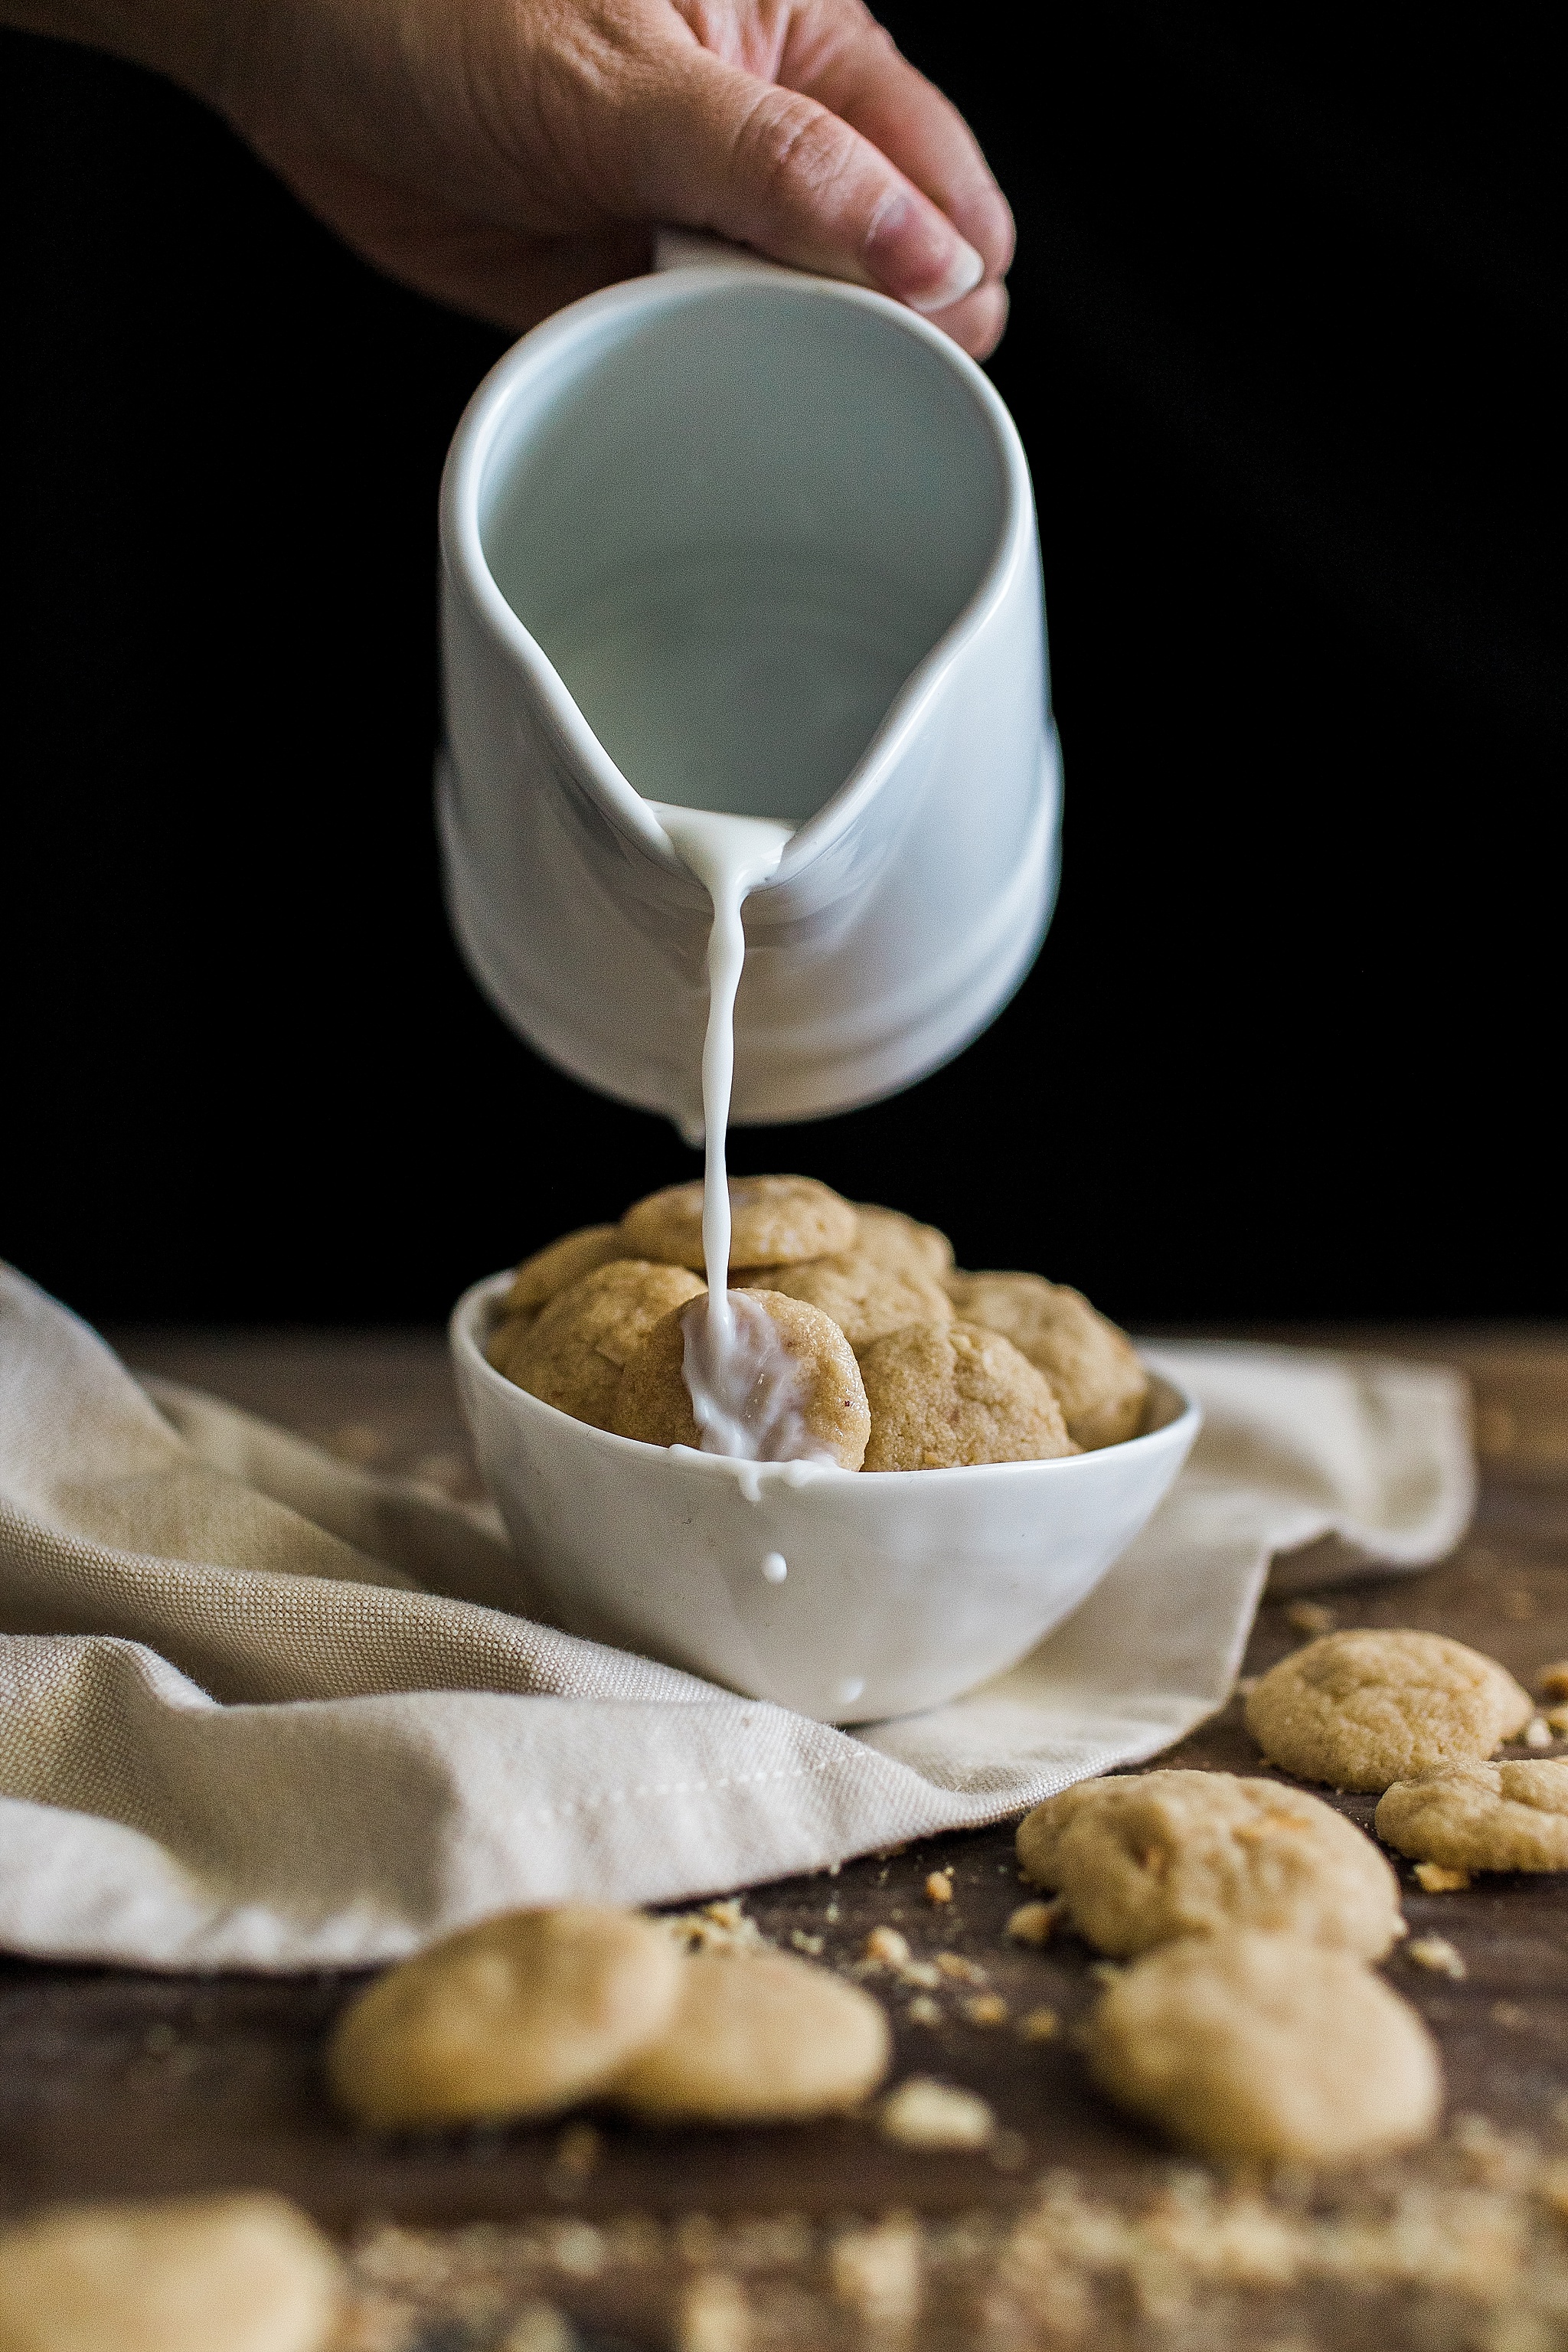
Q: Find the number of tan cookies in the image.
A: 15